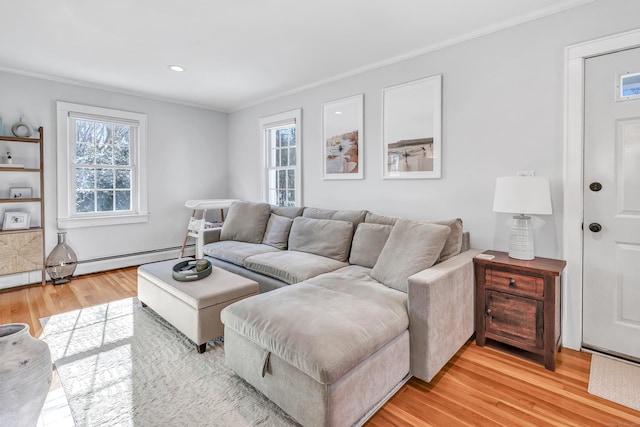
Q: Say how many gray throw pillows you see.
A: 5